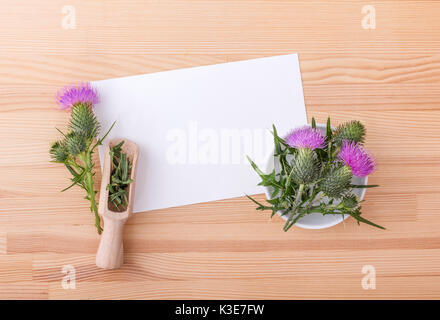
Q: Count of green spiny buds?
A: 4